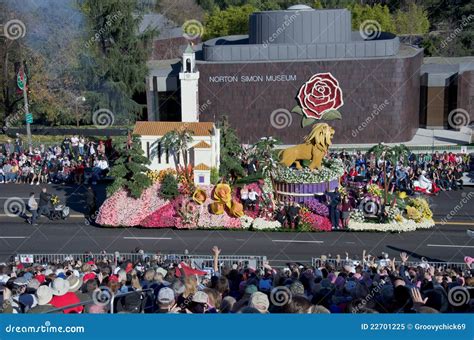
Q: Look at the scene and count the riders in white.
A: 2